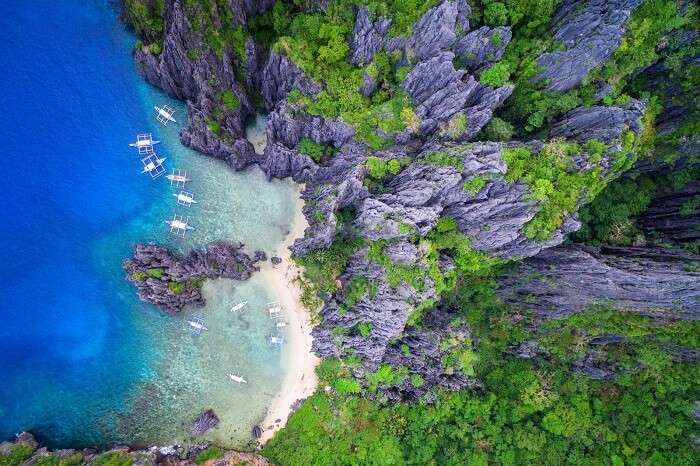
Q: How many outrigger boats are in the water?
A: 12